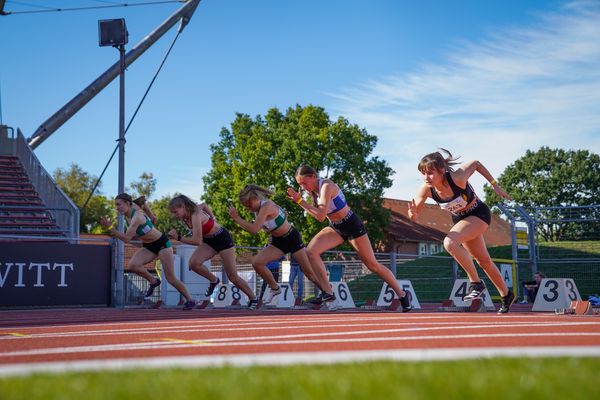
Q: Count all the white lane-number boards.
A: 6